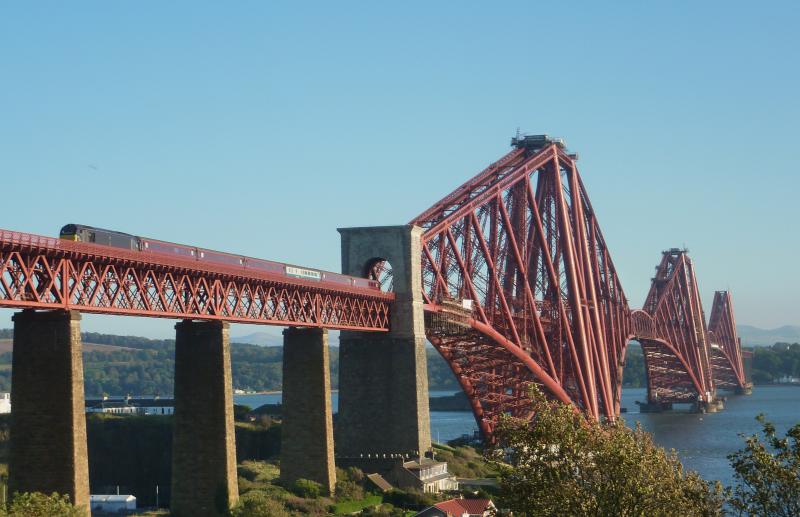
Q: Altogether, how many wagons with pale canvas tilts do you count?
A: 0